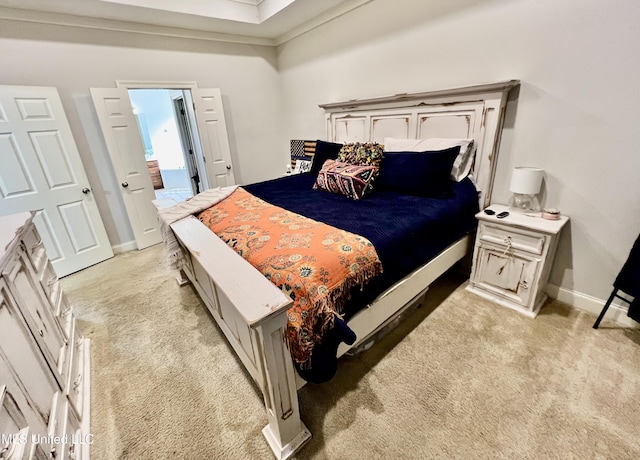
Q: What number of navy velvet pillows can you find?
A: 2